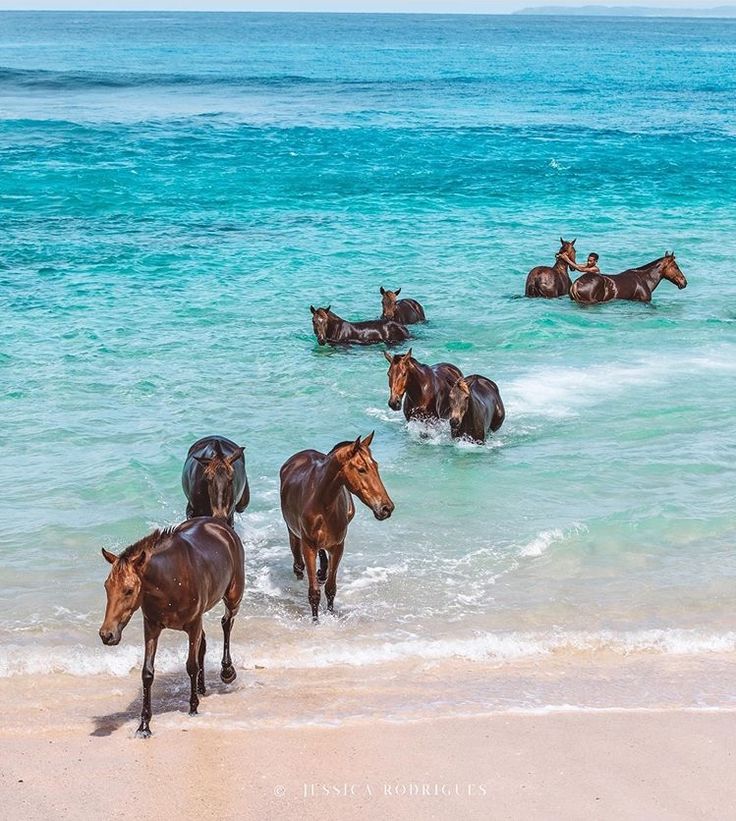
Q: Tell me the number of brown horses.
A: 9